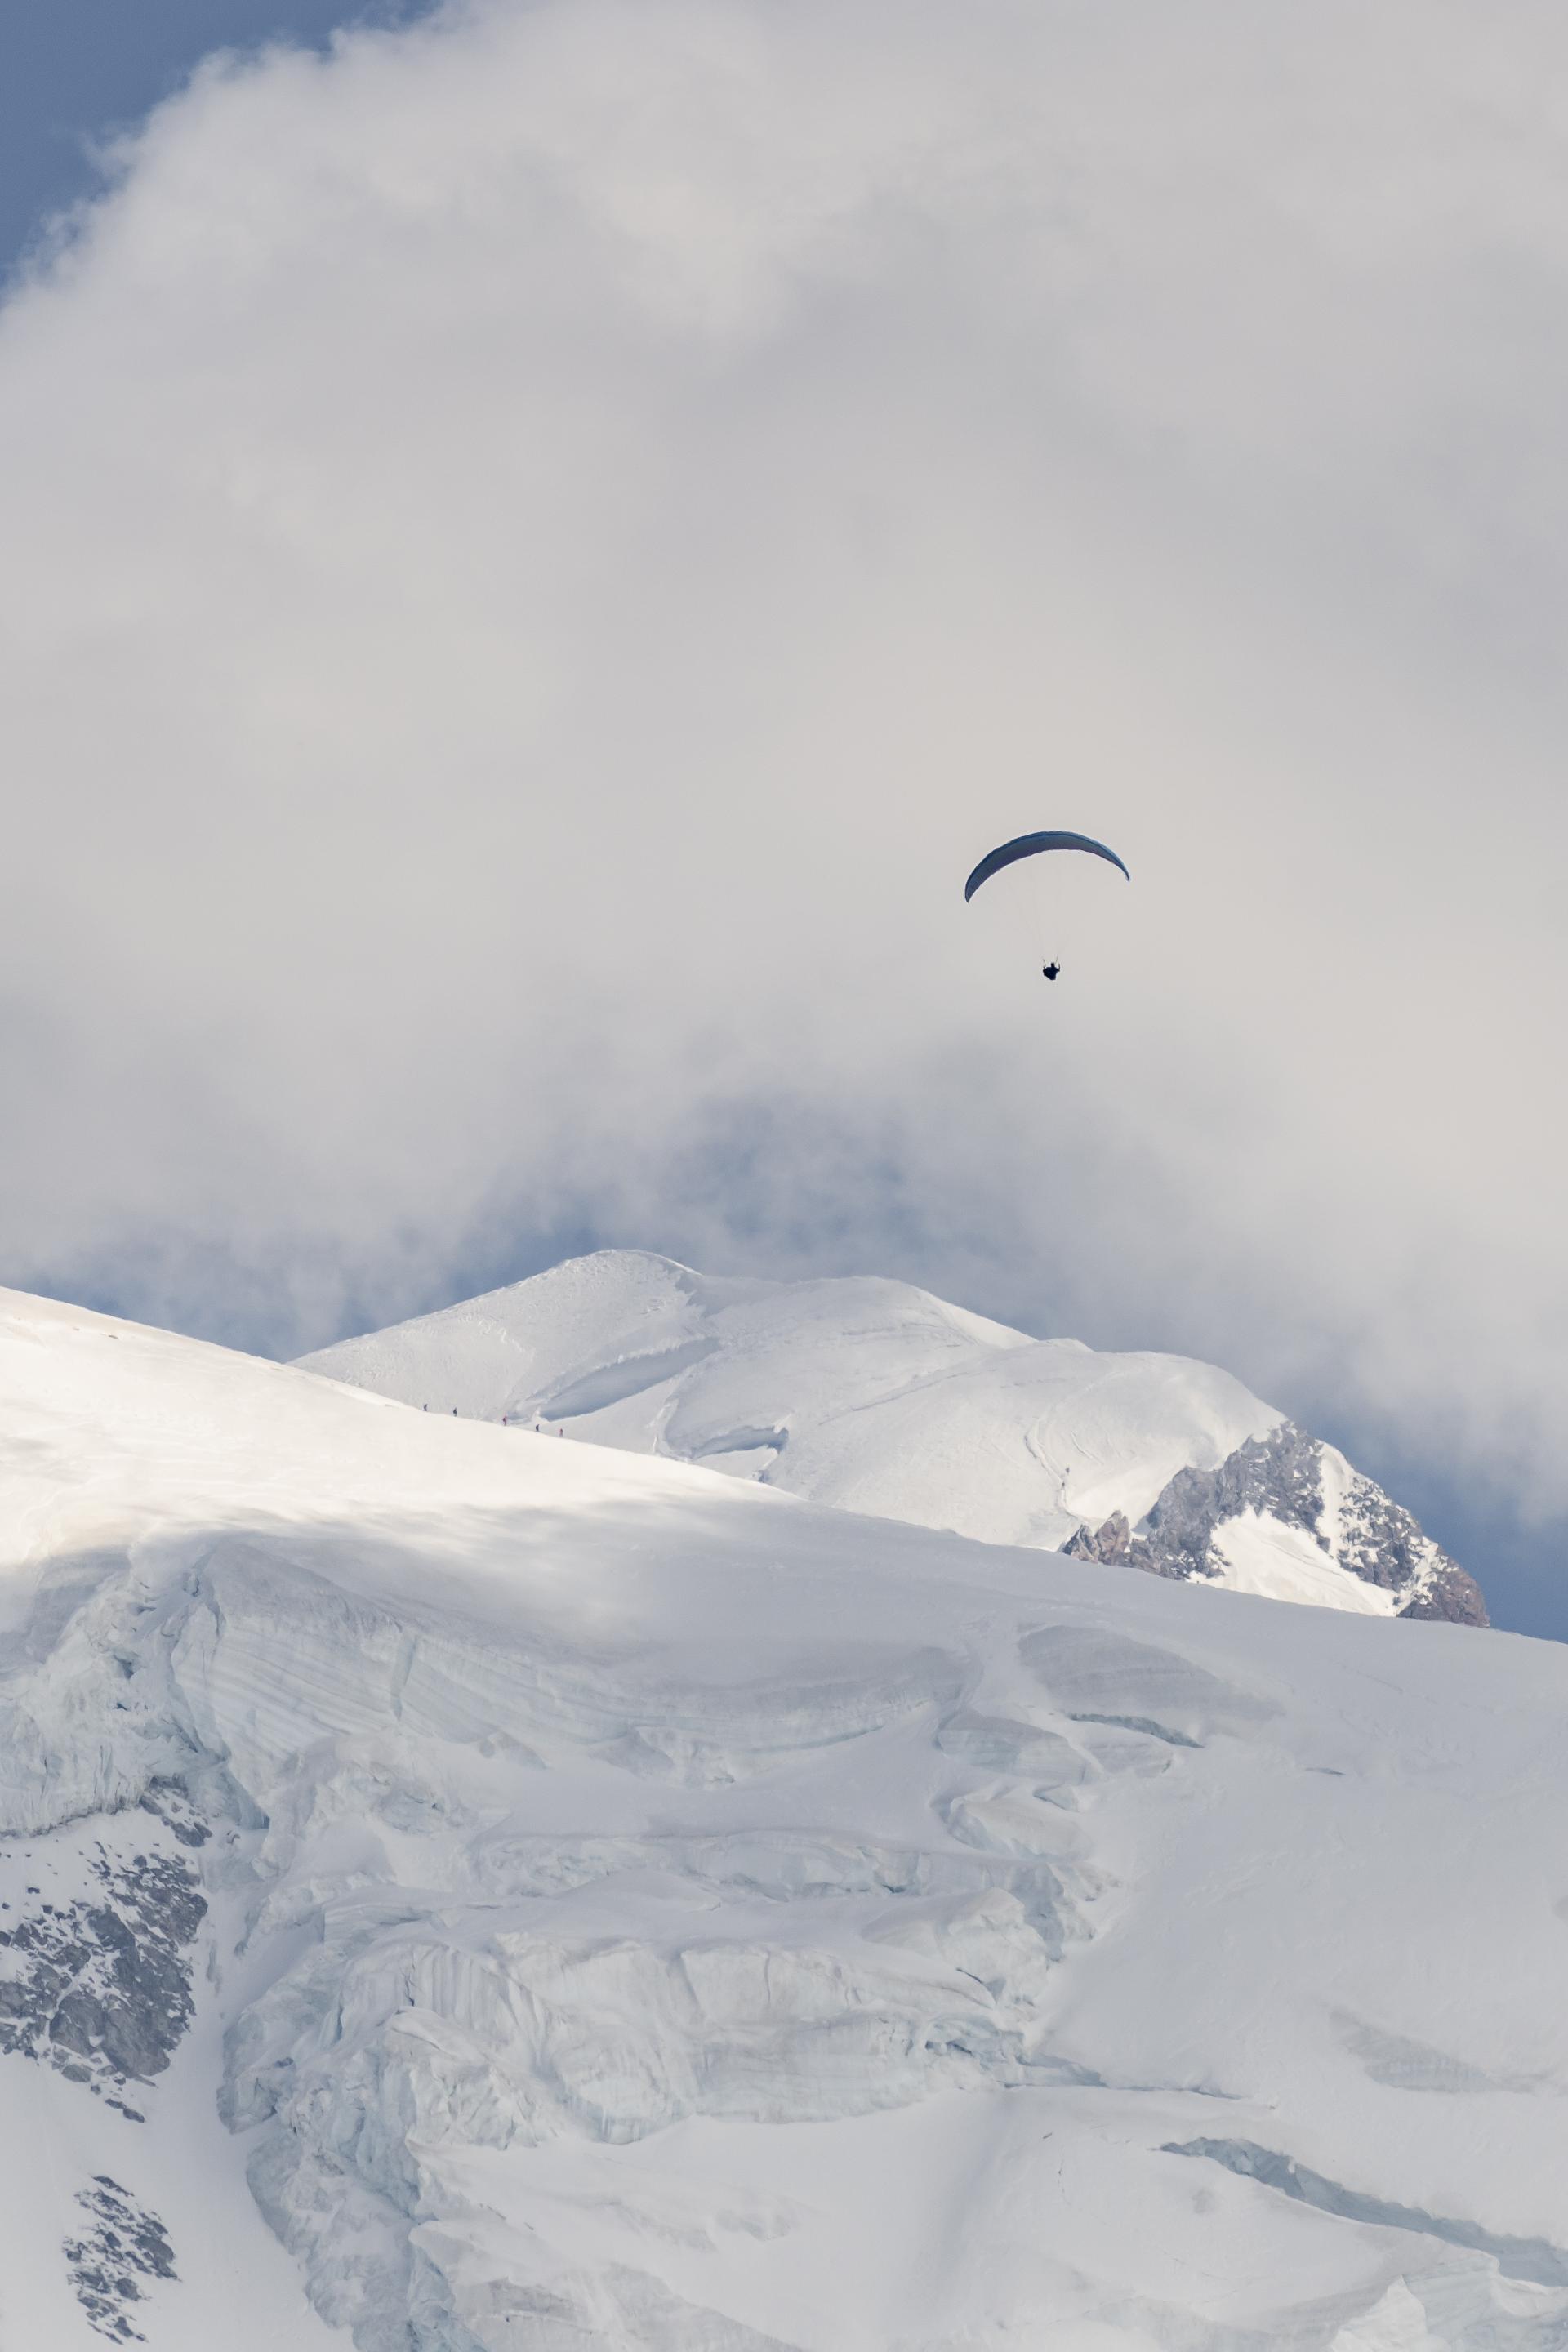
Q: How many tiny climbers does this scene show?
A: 5